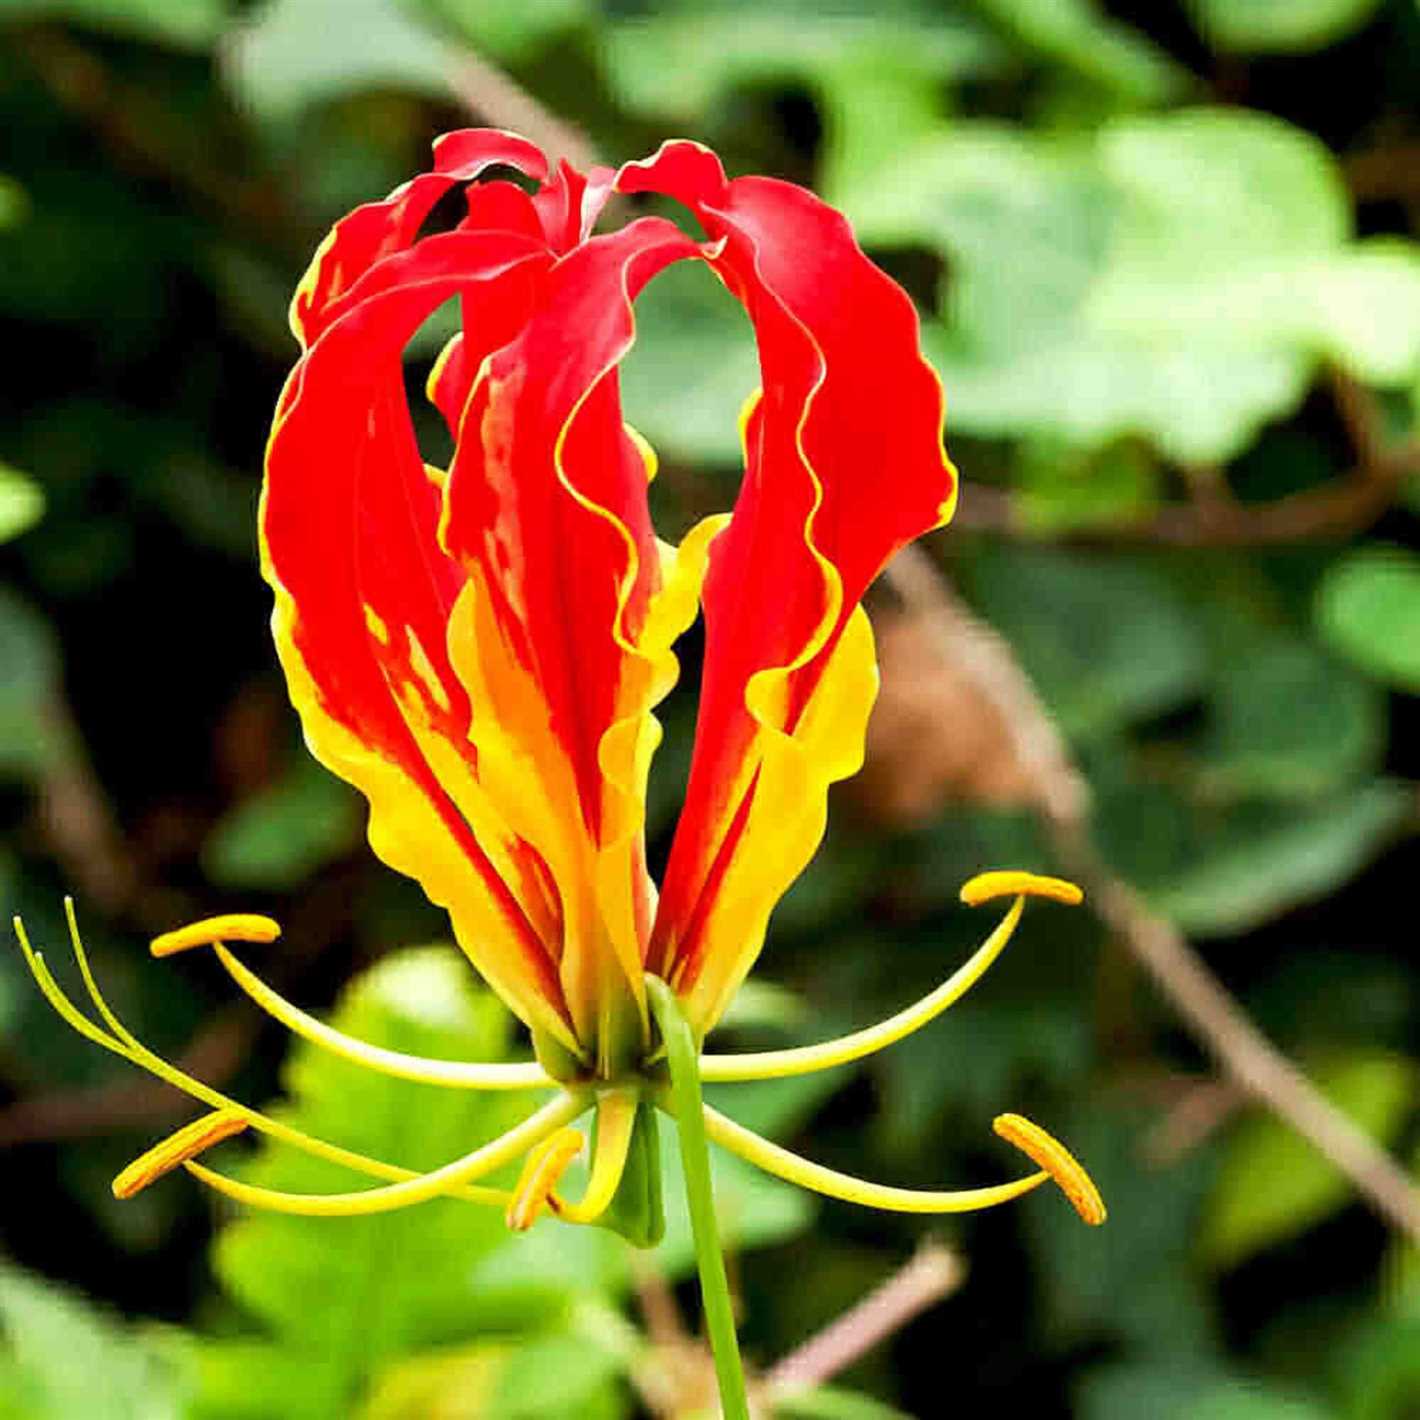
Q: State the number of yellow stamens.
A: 5